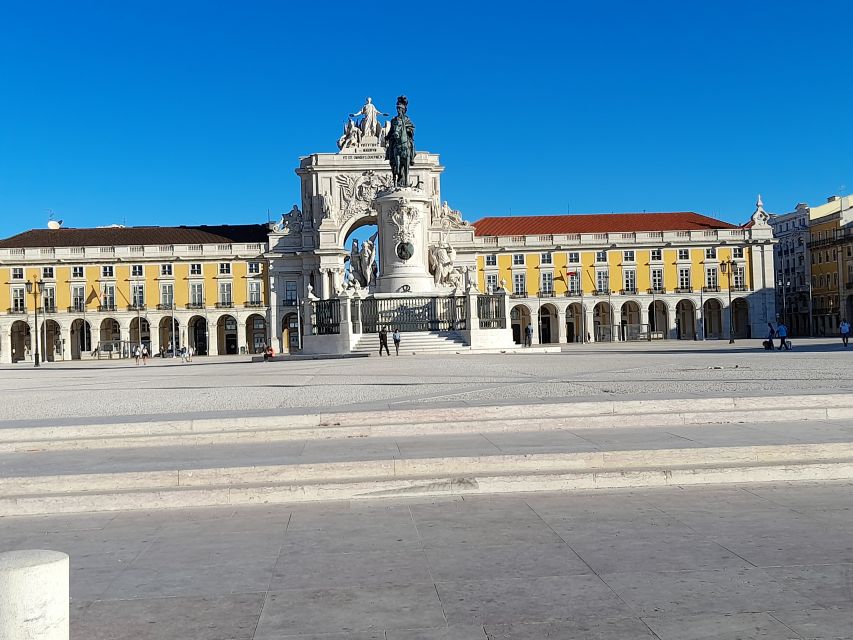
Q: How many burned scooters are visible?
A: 0